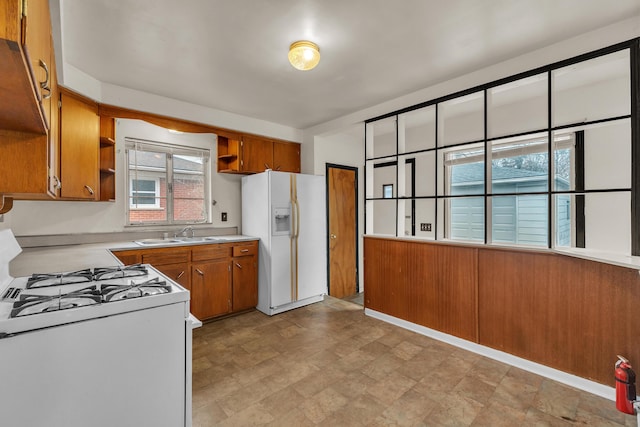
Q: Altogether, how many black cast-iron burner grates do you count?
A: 4